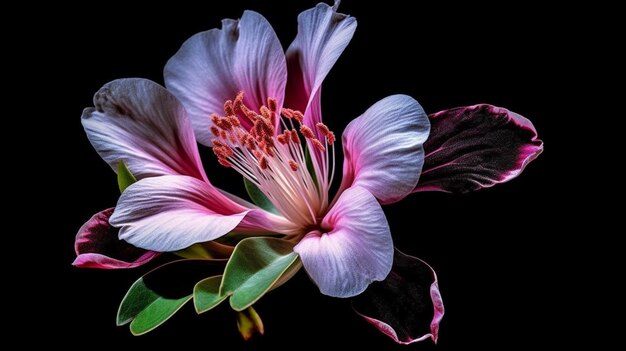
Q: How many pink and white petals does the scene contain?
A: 6